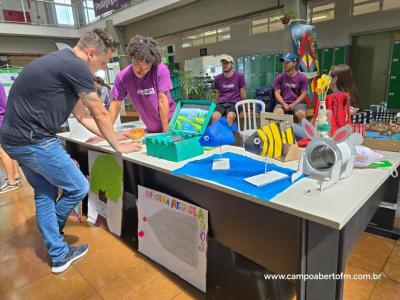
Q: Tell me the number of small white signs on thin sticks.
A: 2